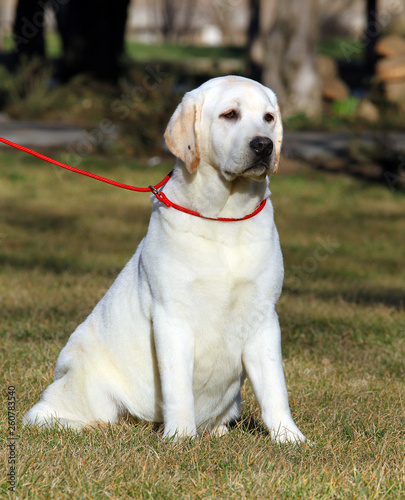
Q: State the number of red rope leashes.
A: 1